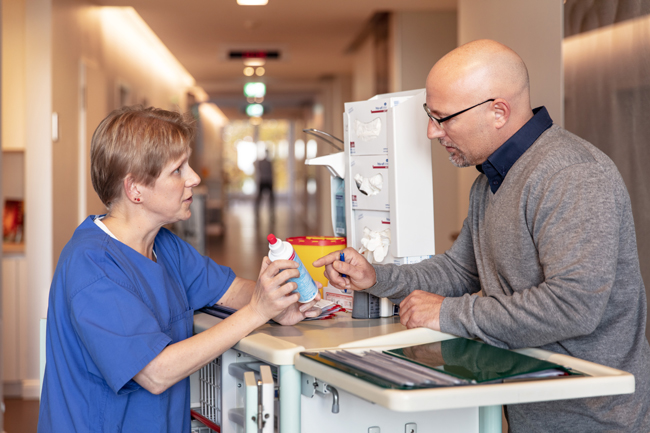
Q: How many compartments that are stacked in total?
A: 3